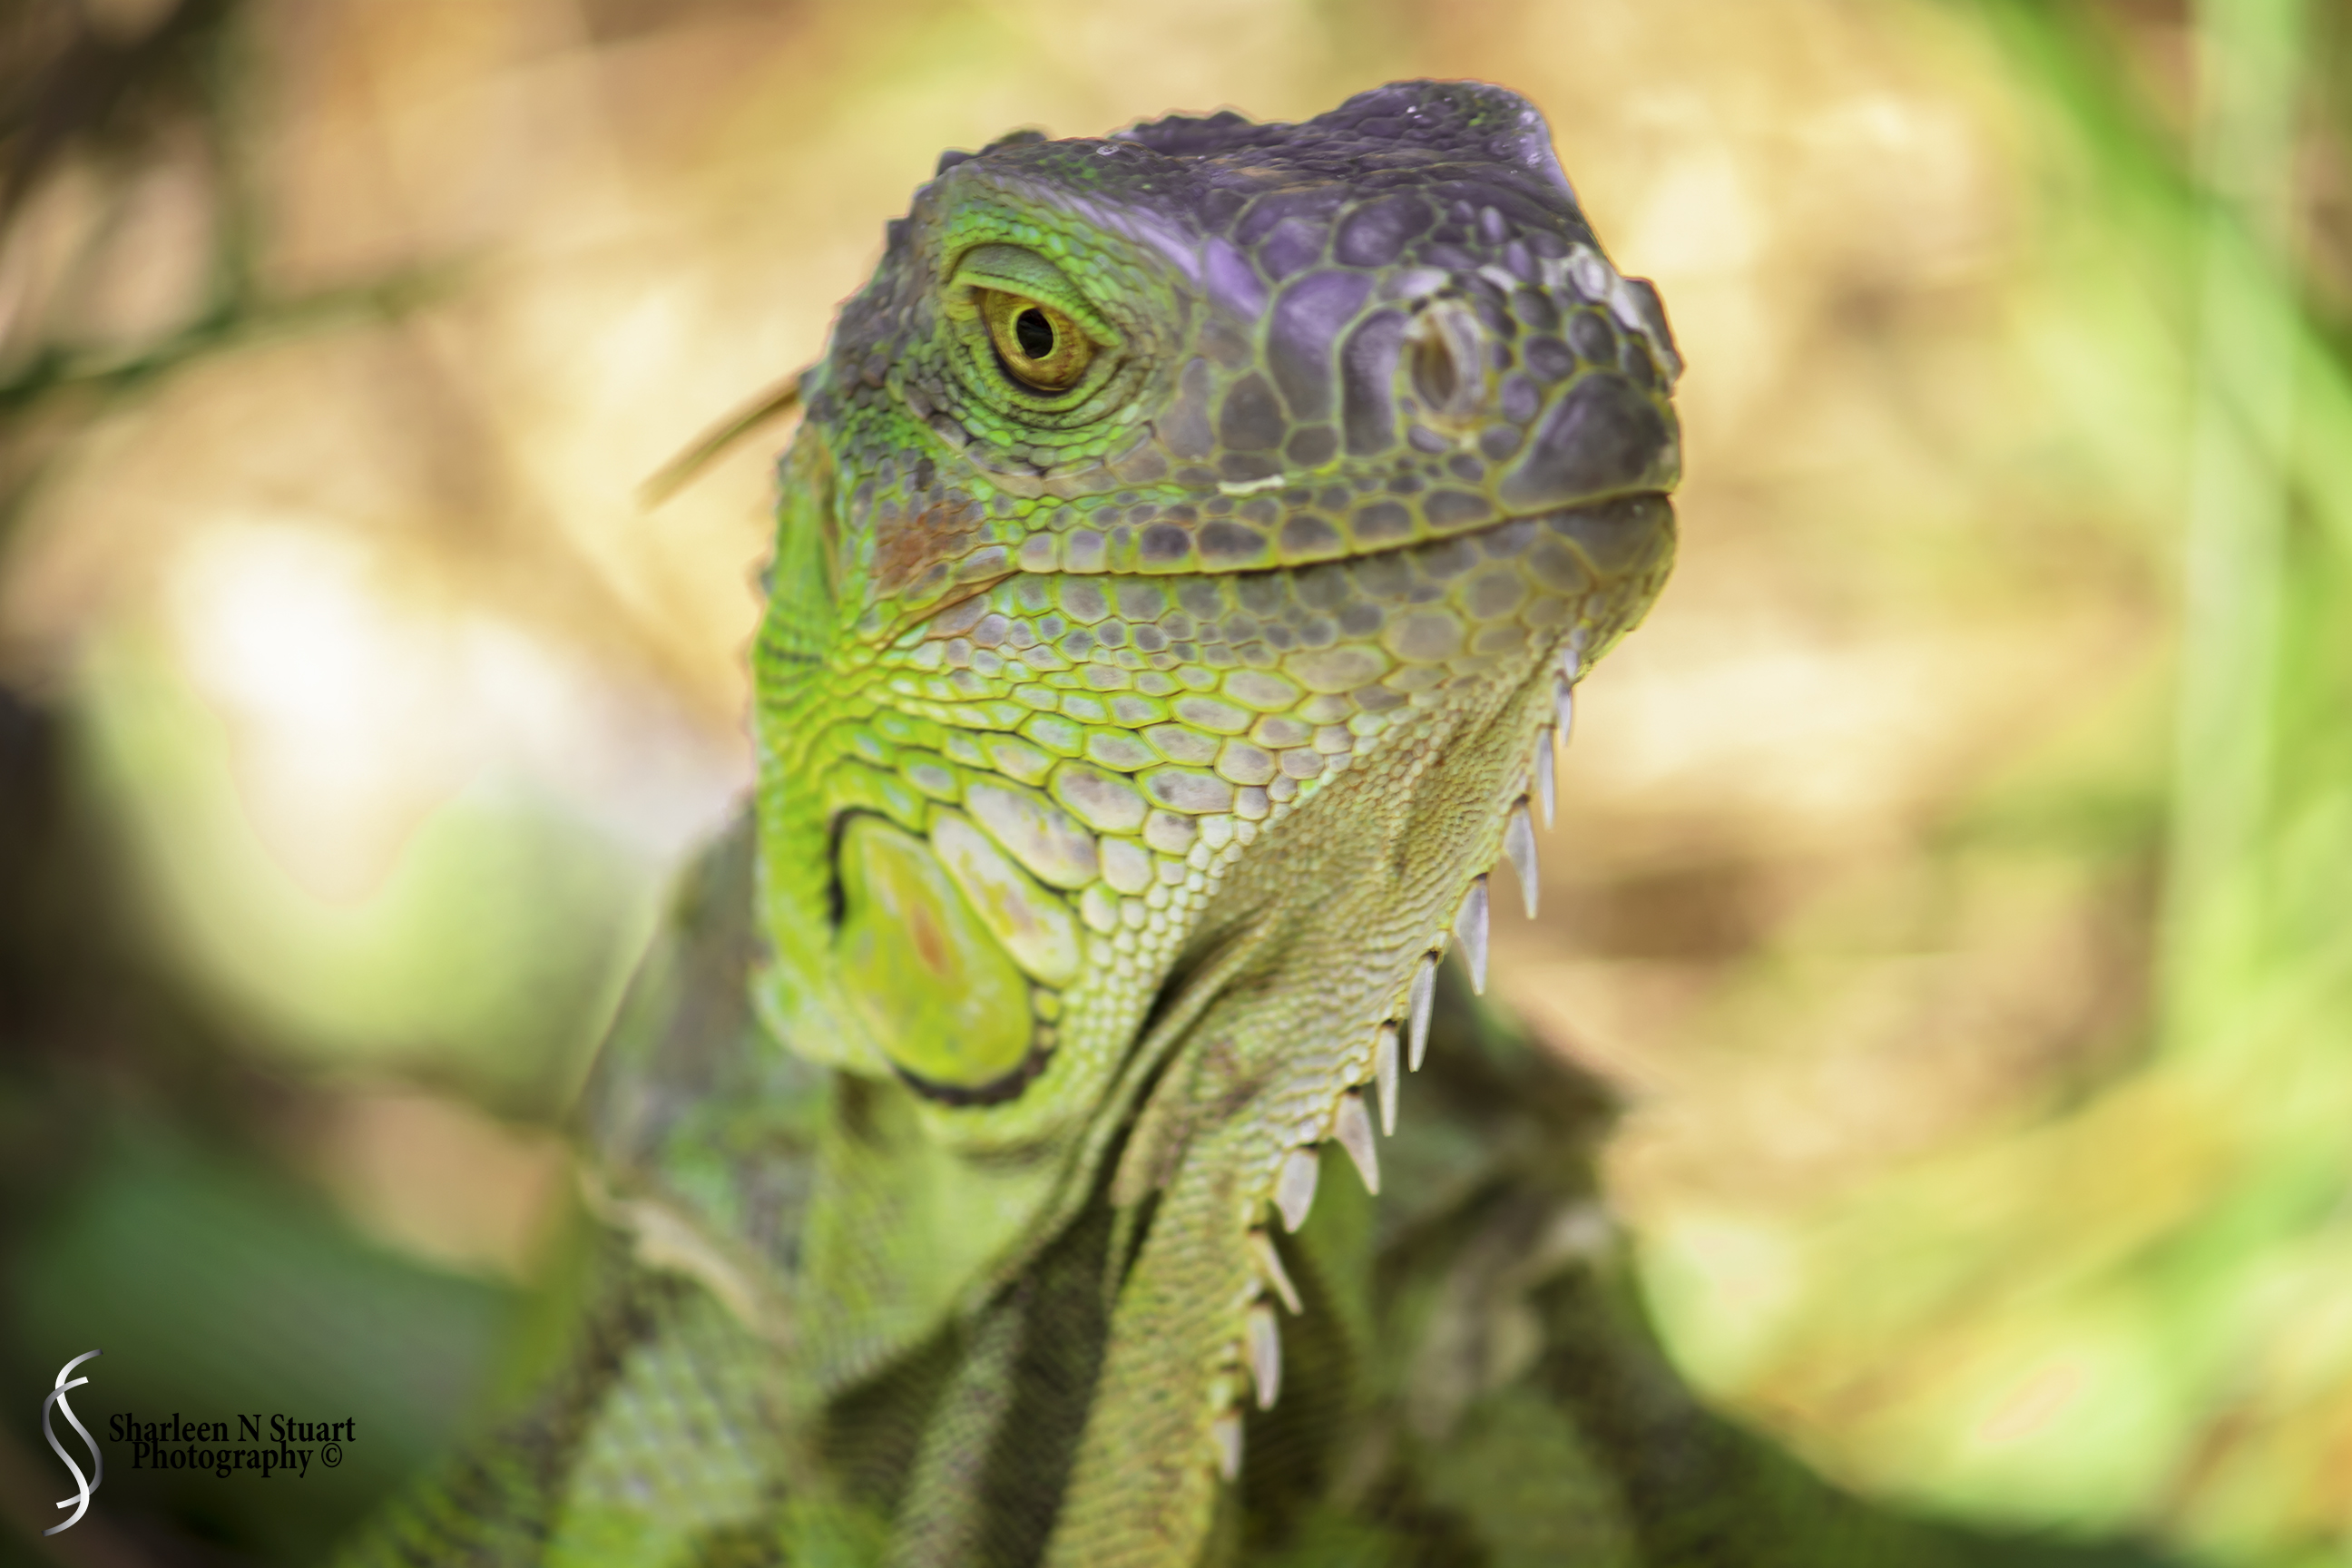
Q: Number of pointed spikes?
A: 12